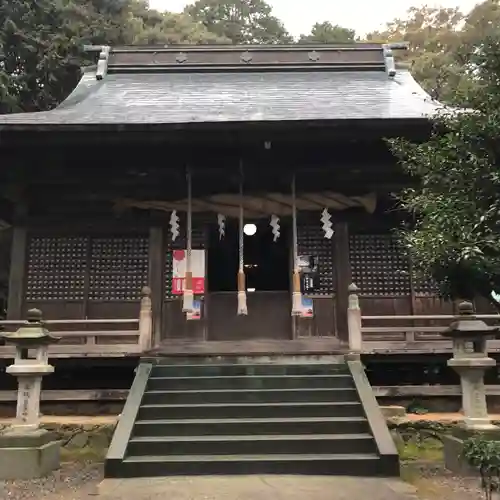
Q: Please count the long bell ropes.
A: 3